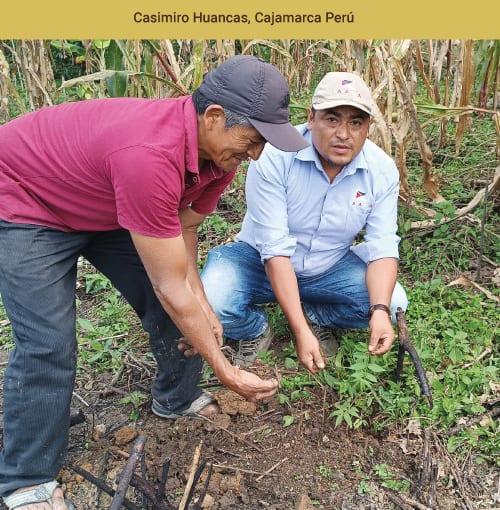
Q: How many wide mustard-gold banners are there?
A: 1